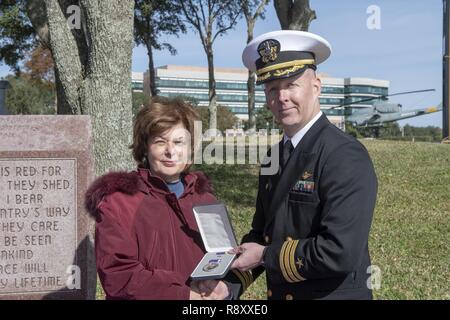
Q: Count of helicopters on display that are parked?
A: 1